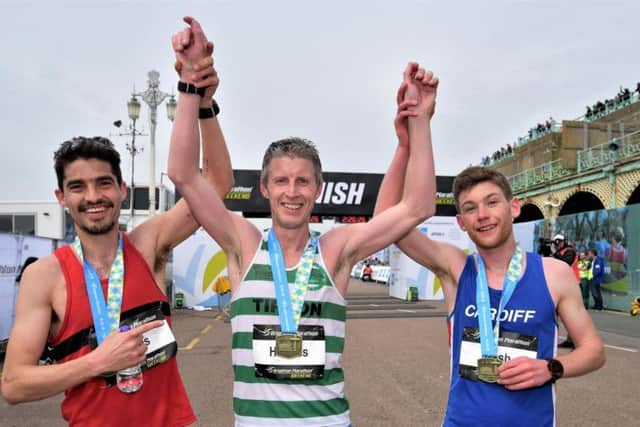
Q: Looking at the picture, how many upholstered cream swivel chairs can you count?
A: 0